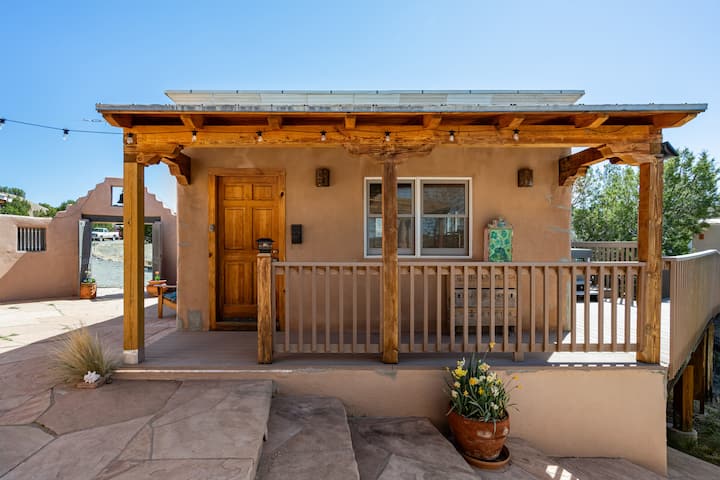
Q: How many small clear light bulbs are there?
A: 9